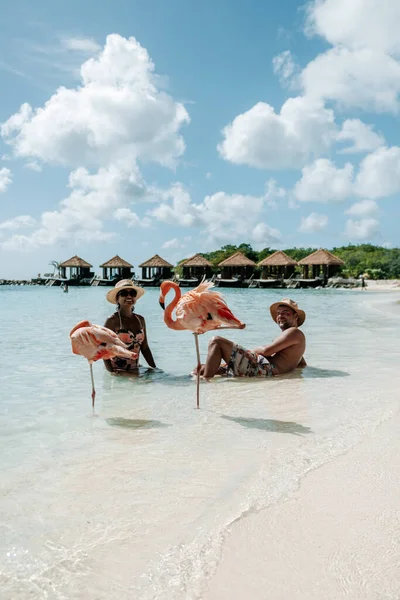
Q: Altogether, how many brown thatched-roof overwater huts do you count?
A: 7